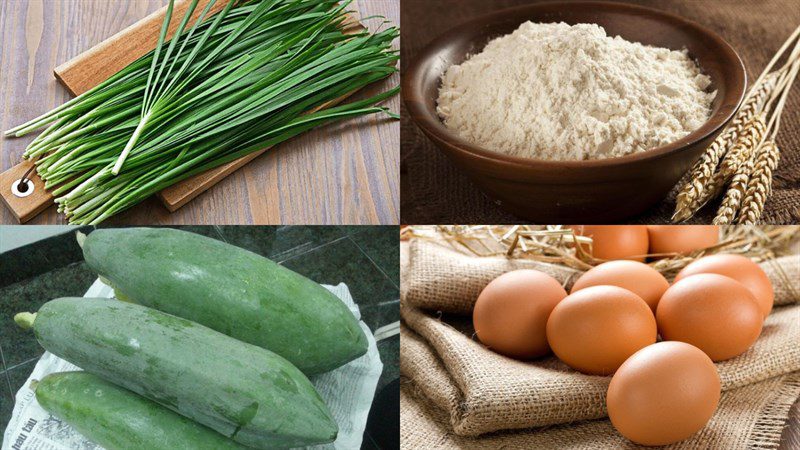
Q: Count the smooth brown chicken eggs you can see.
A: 8